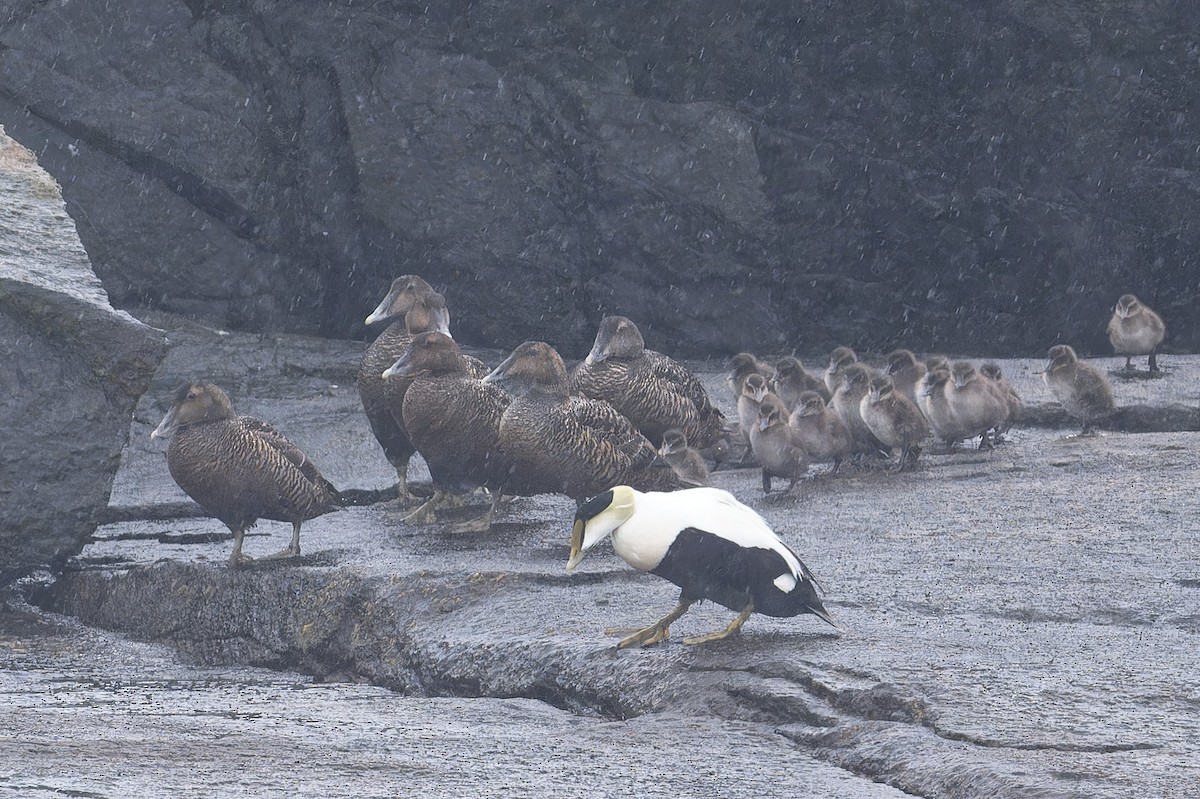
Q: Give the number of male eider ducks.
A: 1